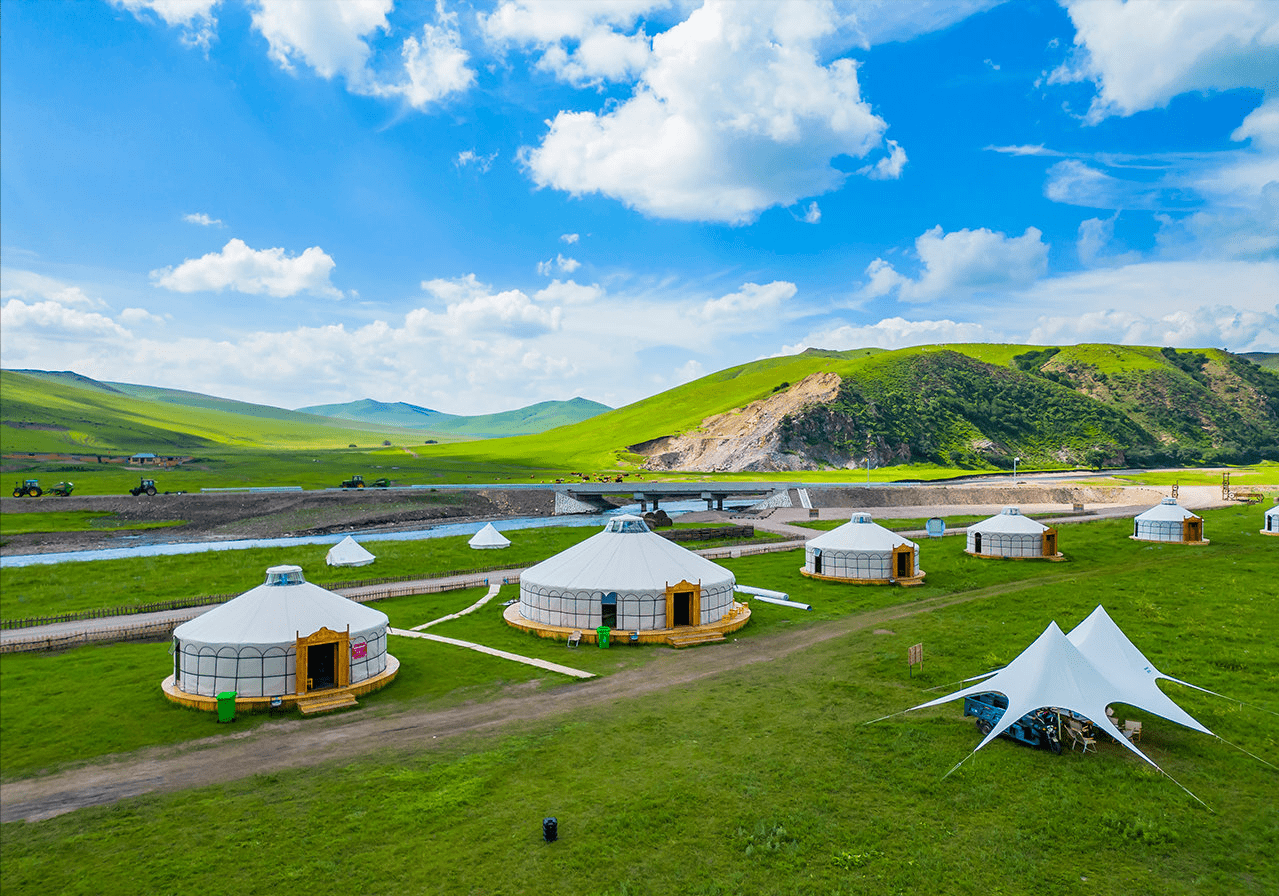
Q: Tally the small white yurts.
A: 2